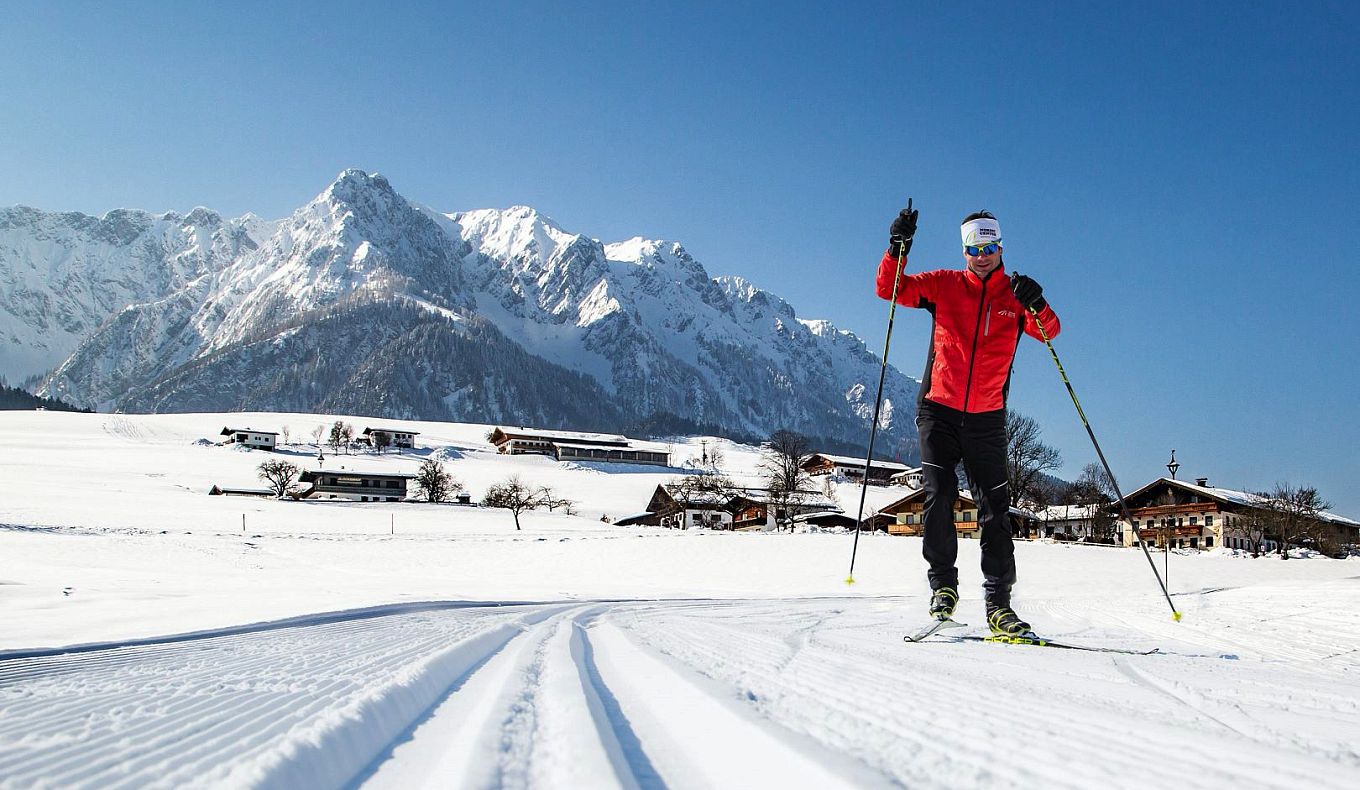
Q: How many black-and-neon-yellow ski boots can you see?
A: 2